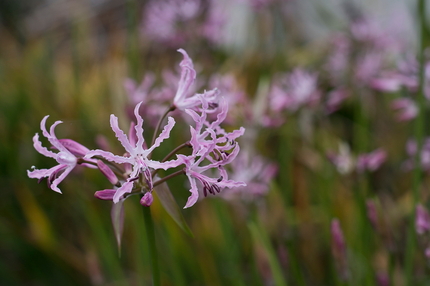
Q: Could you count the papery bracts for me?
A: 2